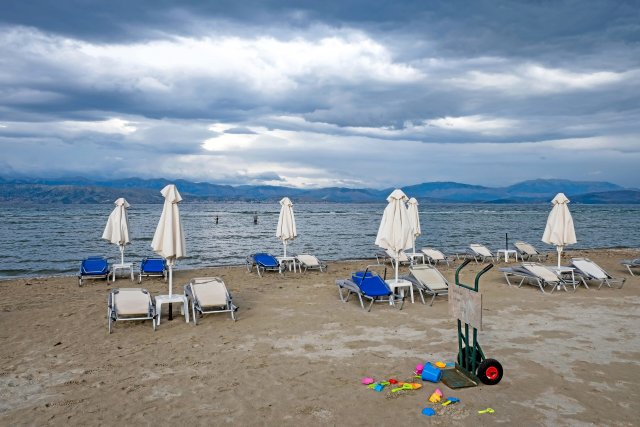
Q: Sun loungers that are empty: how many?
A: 15